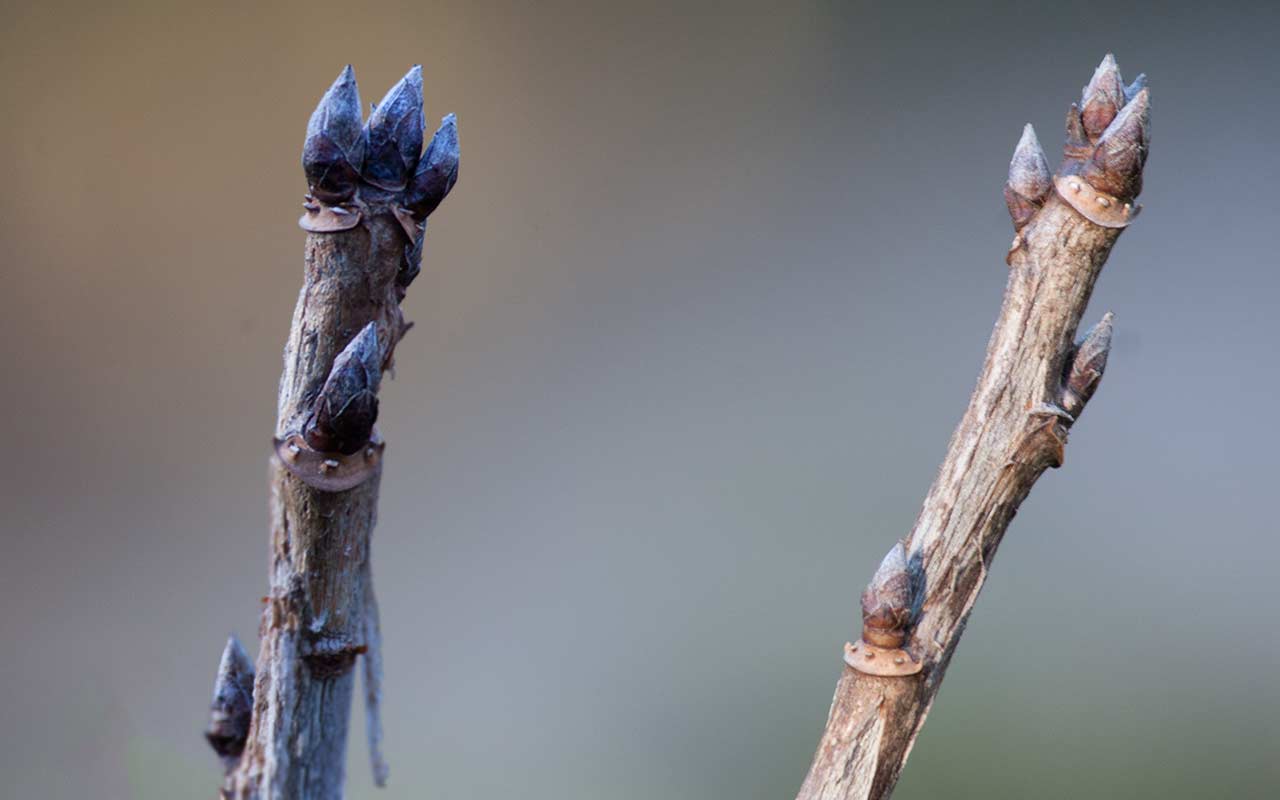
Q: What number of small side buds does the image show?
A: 4